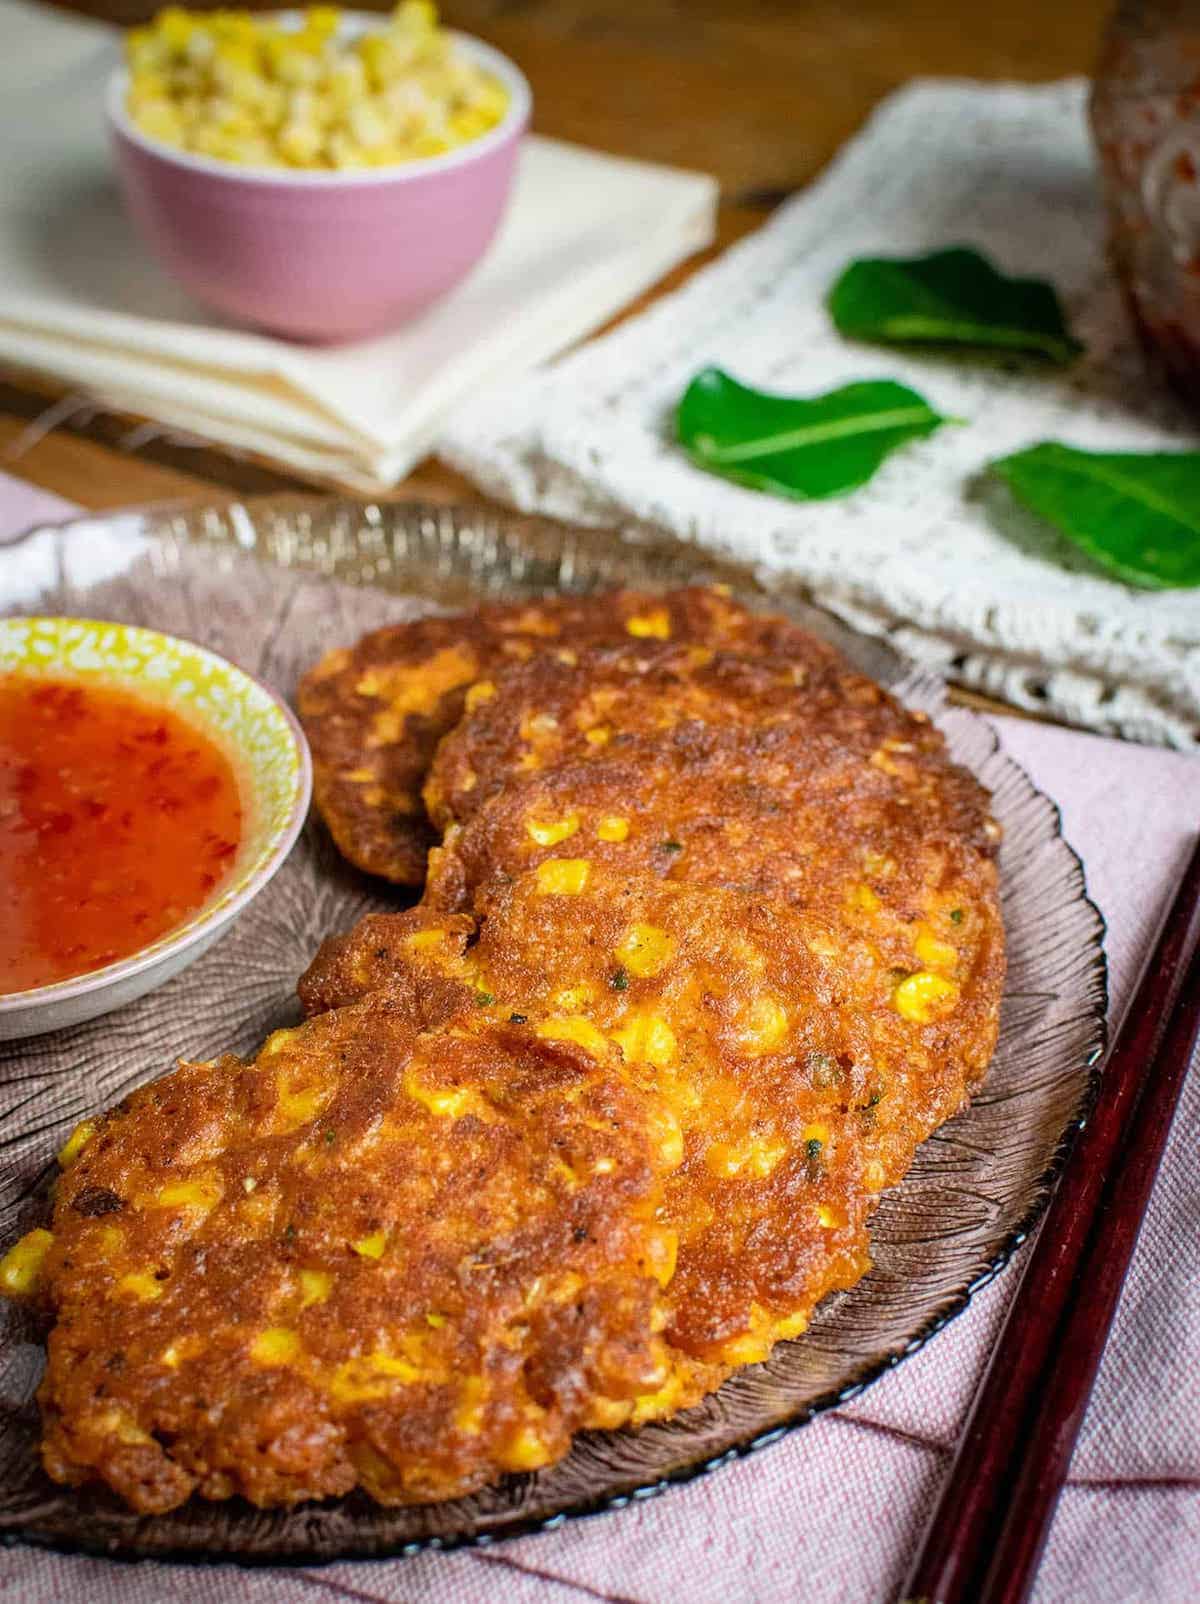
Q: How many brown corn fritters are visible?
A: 5